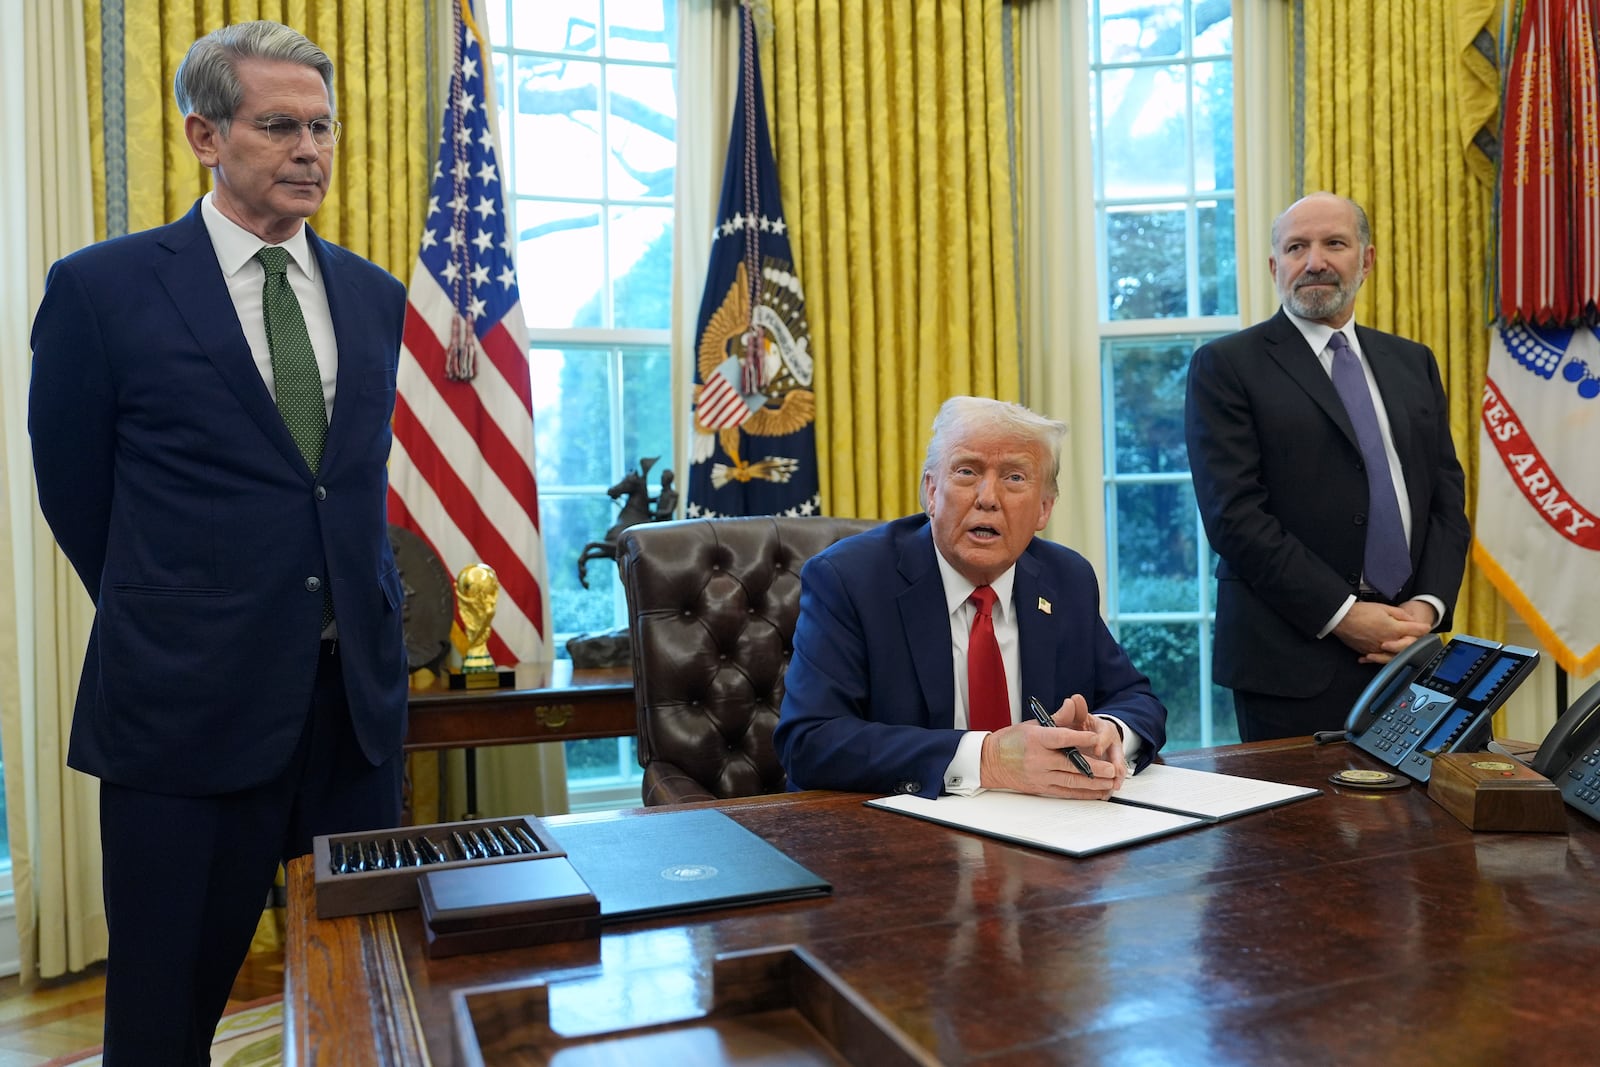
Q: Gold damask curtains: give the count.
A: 3